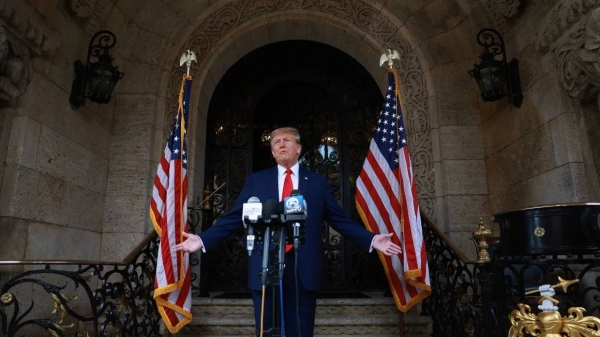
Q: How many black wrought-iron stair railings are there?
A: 2